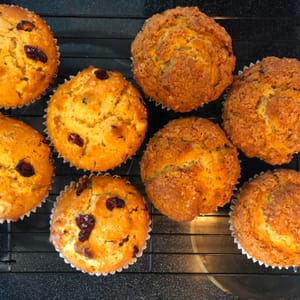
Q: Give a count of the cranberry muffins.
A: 4